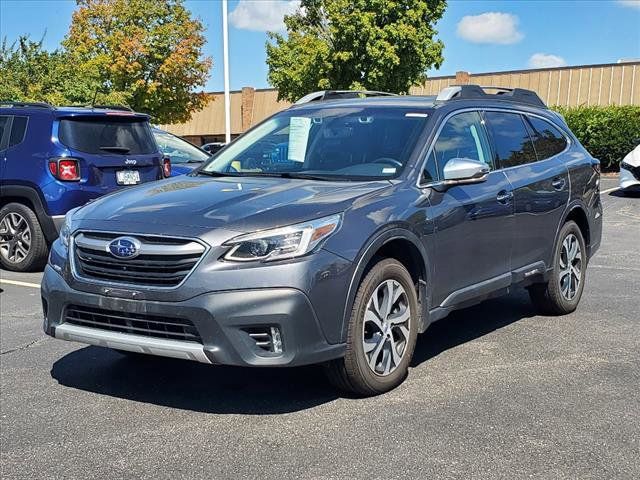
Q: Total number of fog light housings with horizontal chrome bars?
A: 1